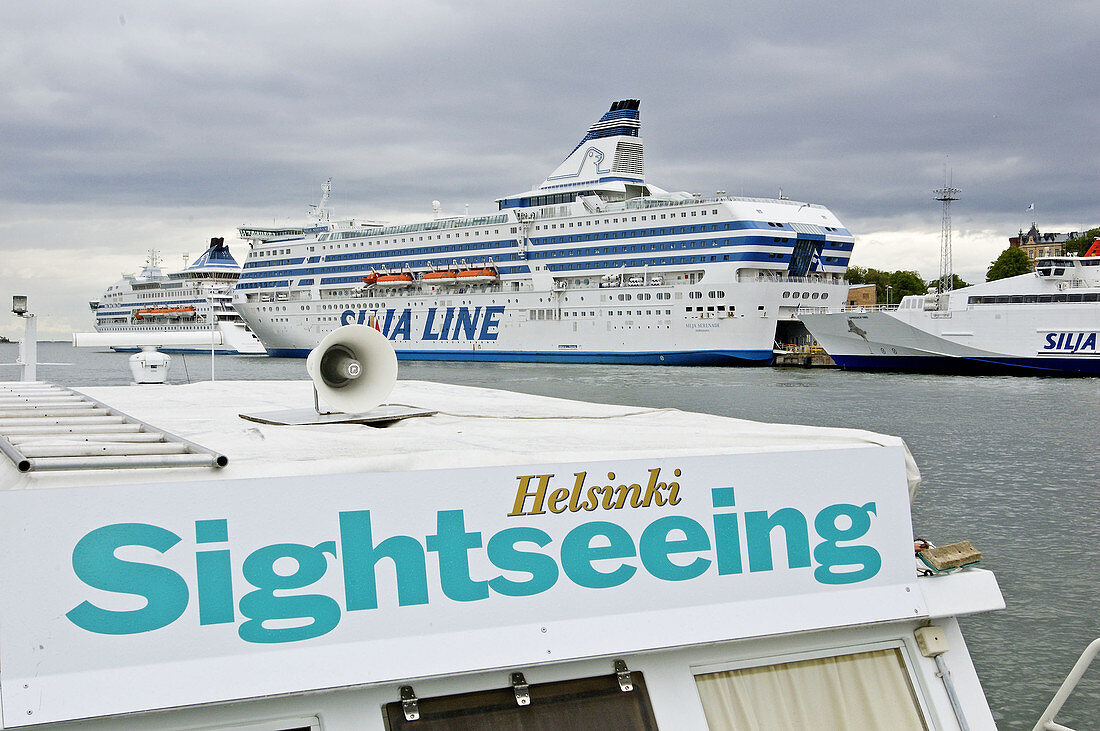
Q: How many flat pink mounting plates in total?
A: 0